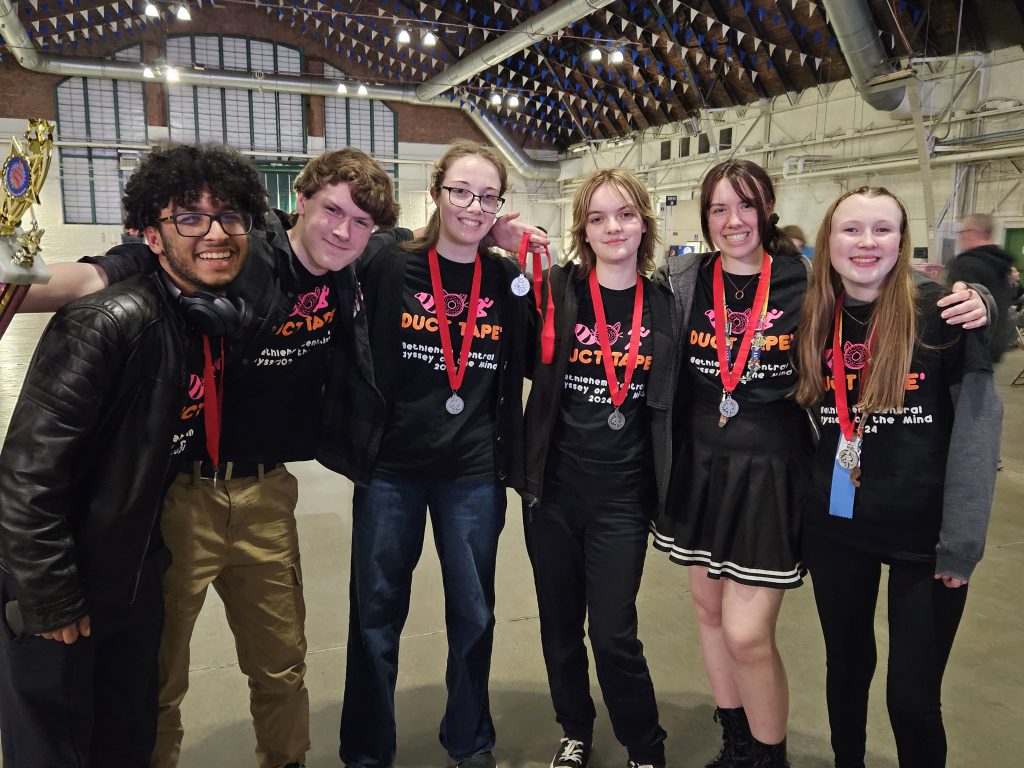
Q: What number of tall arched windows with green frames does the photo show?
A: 3